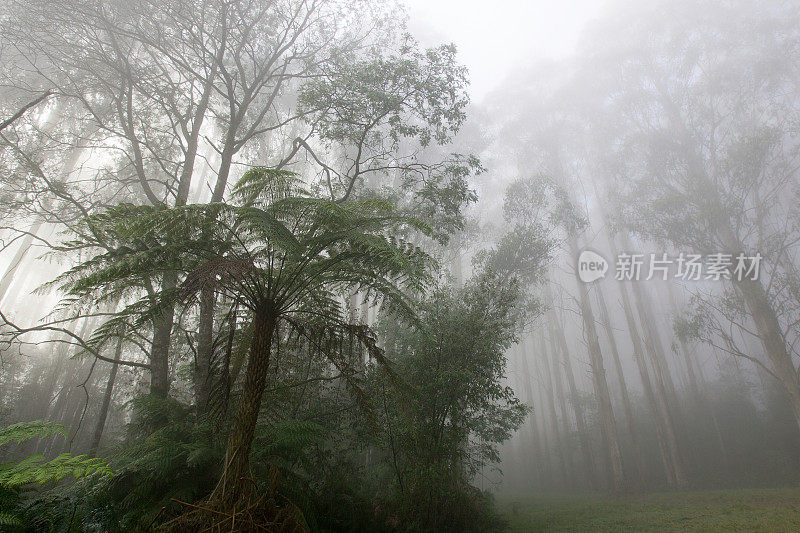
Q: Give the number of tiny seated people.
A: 0